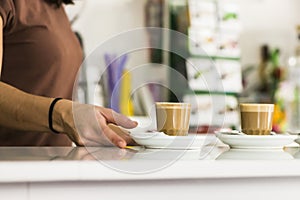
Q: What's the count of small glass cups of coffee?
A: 2